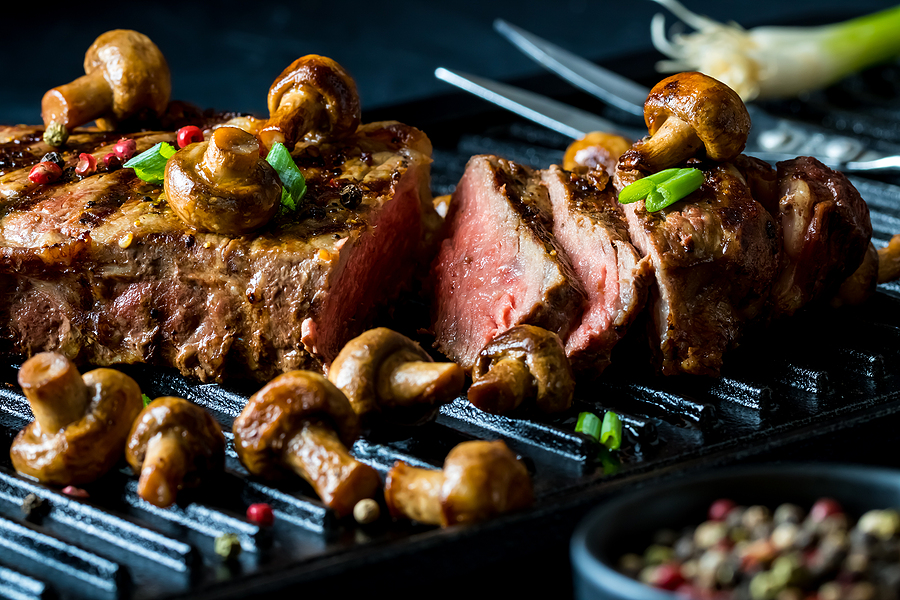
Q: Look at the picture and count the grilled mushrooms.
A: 12